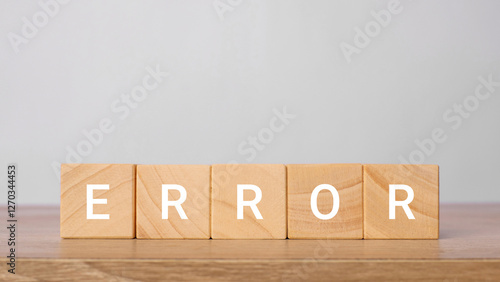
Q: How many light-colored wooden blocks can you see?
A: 5